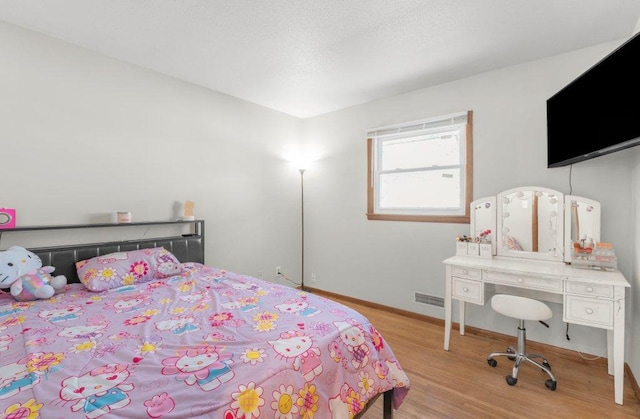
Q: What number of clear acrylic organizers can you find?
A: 1